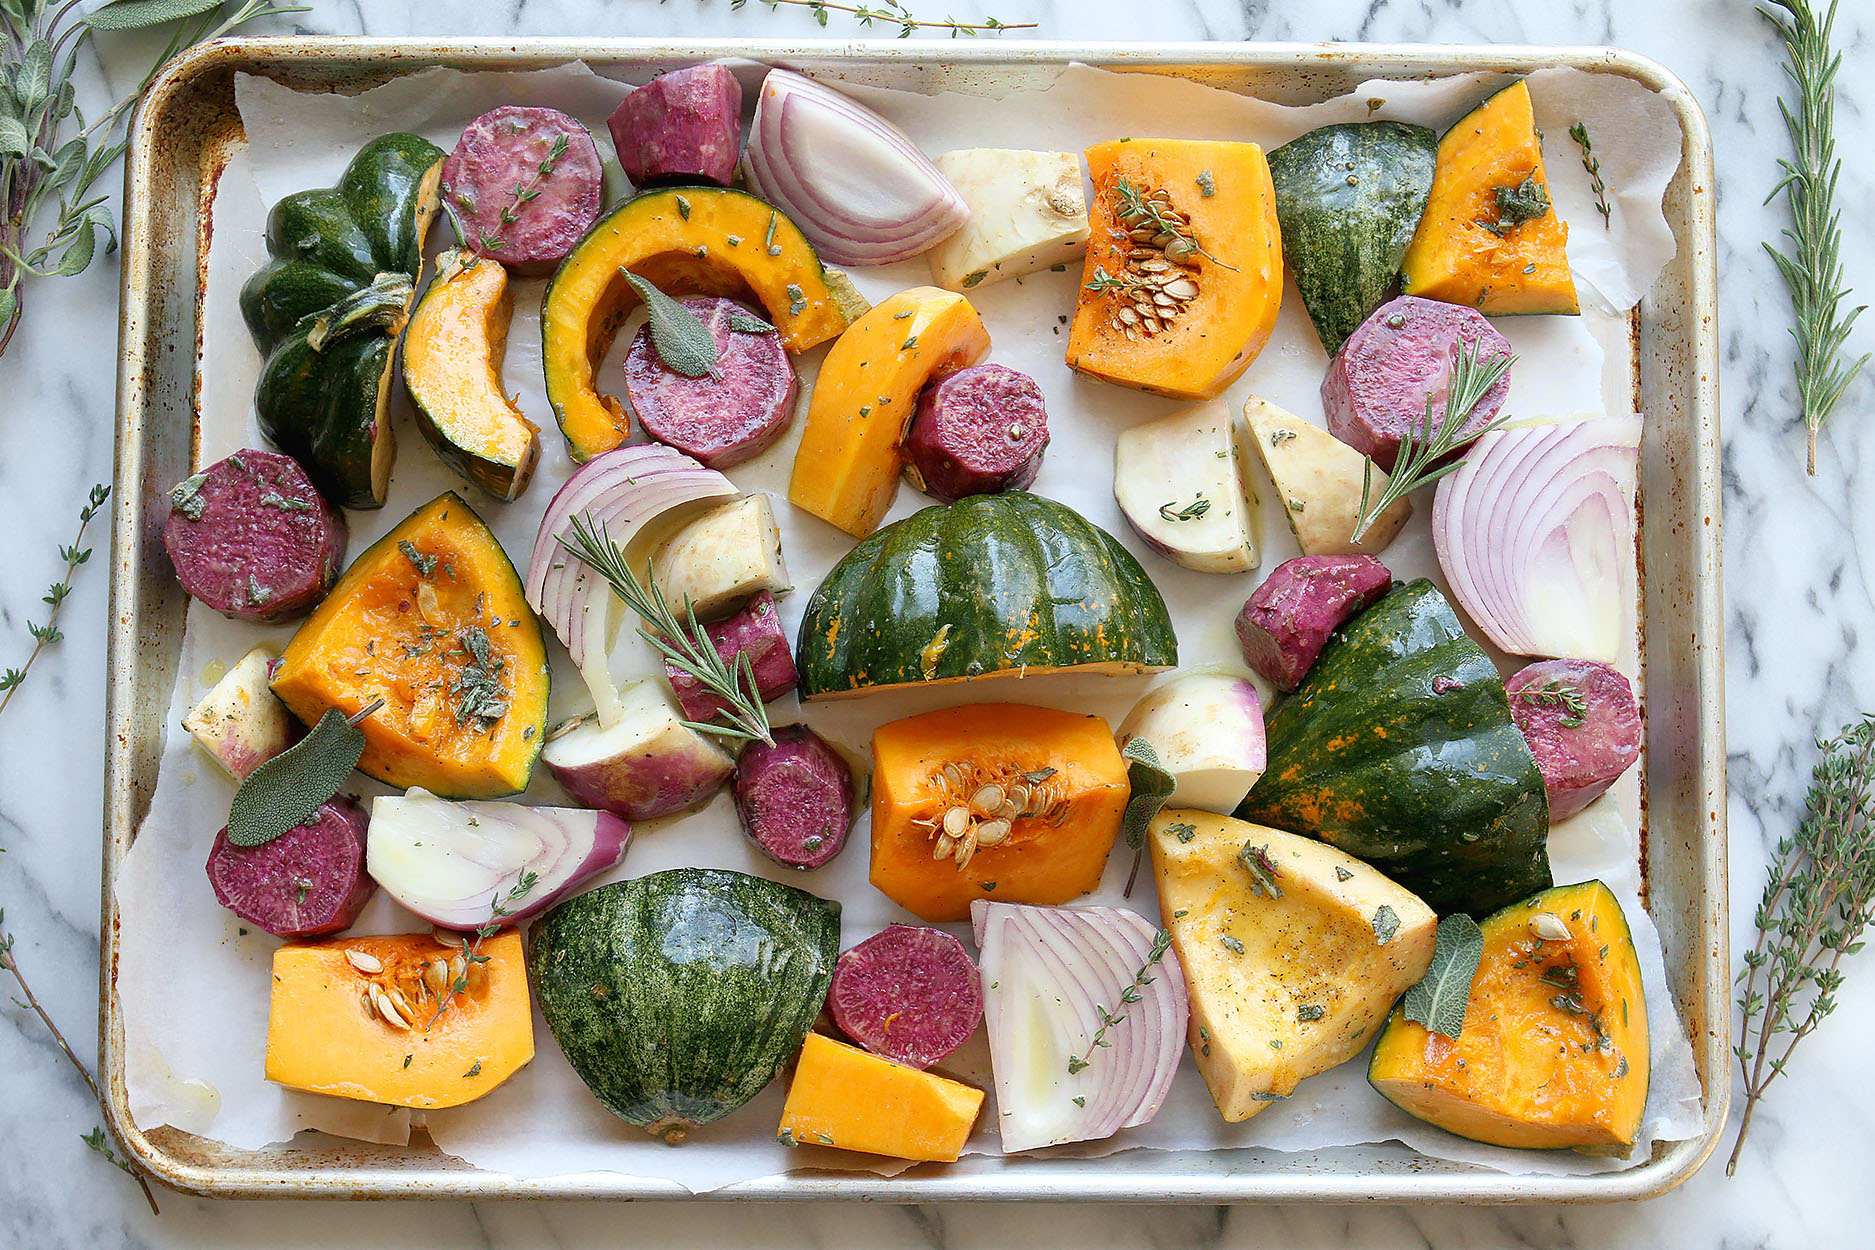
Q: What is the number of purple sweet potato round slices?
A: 9